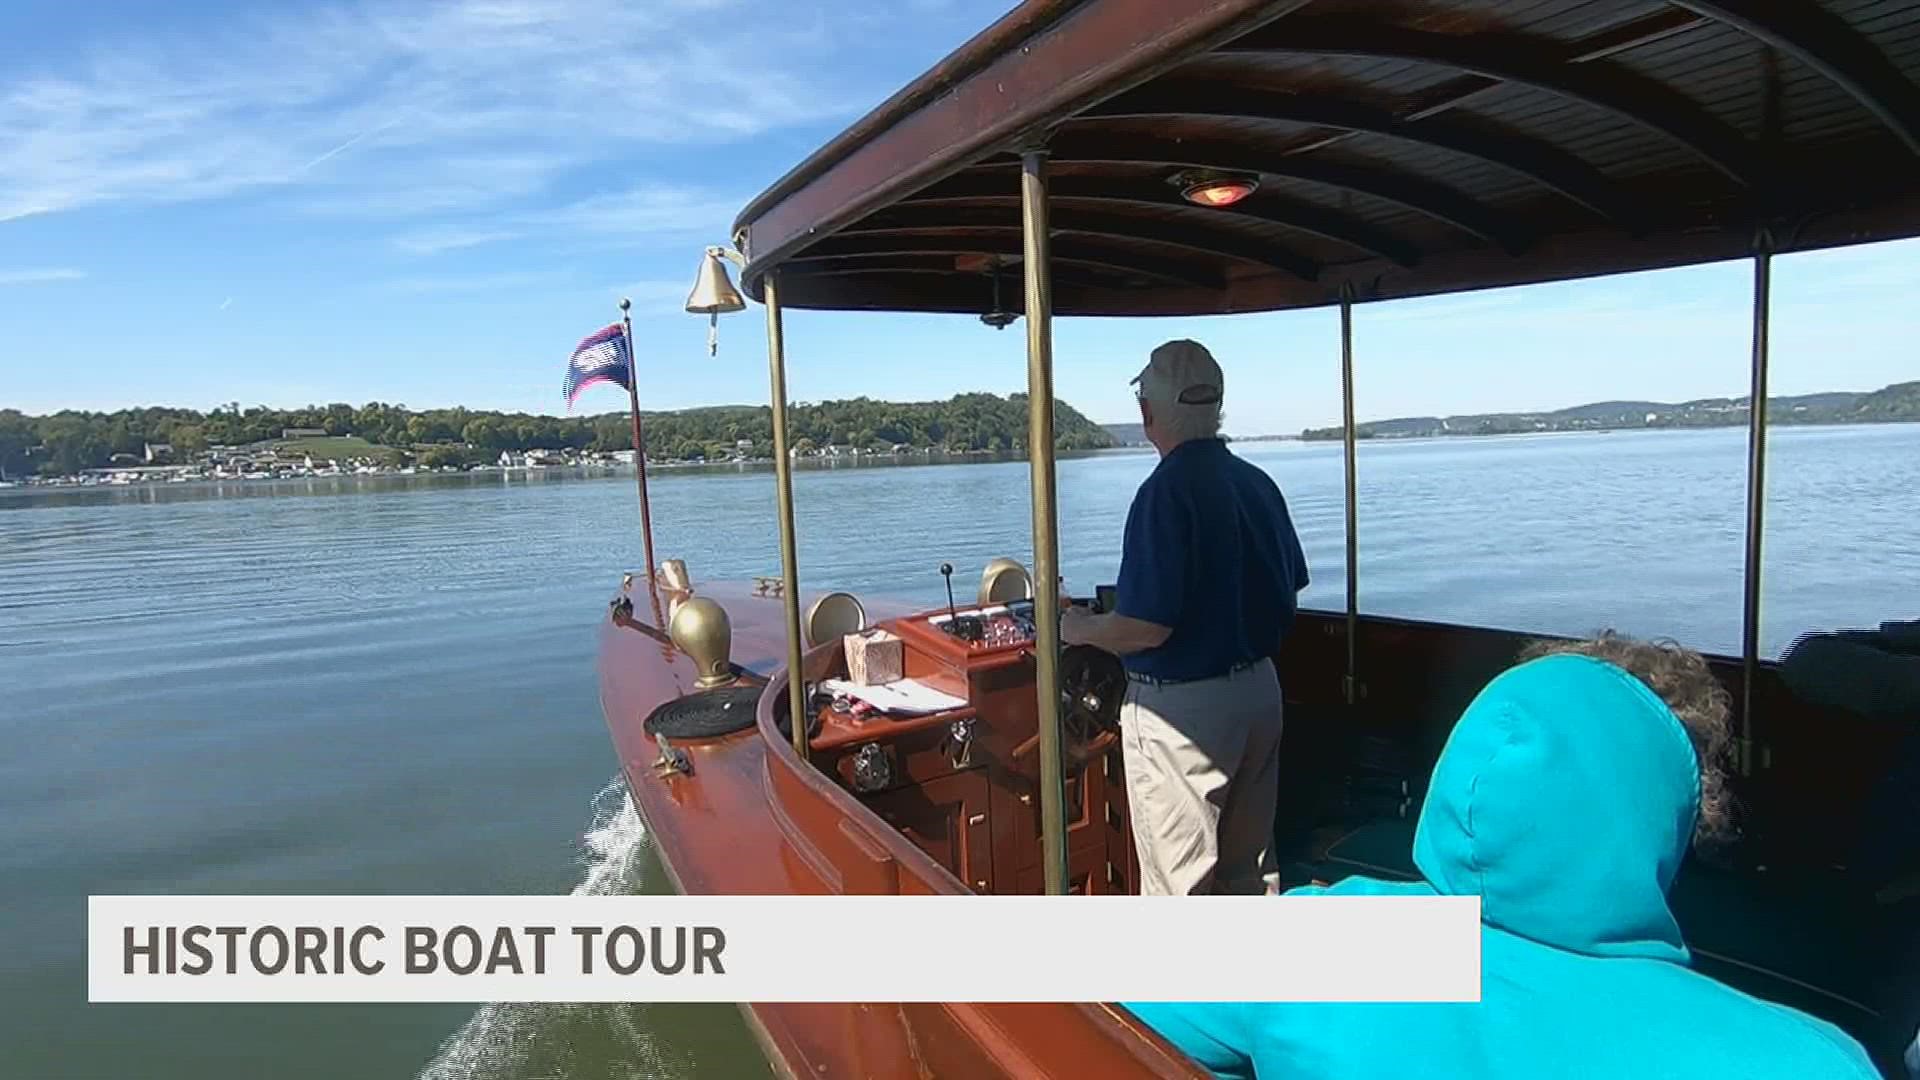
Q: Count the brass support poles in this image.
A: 4